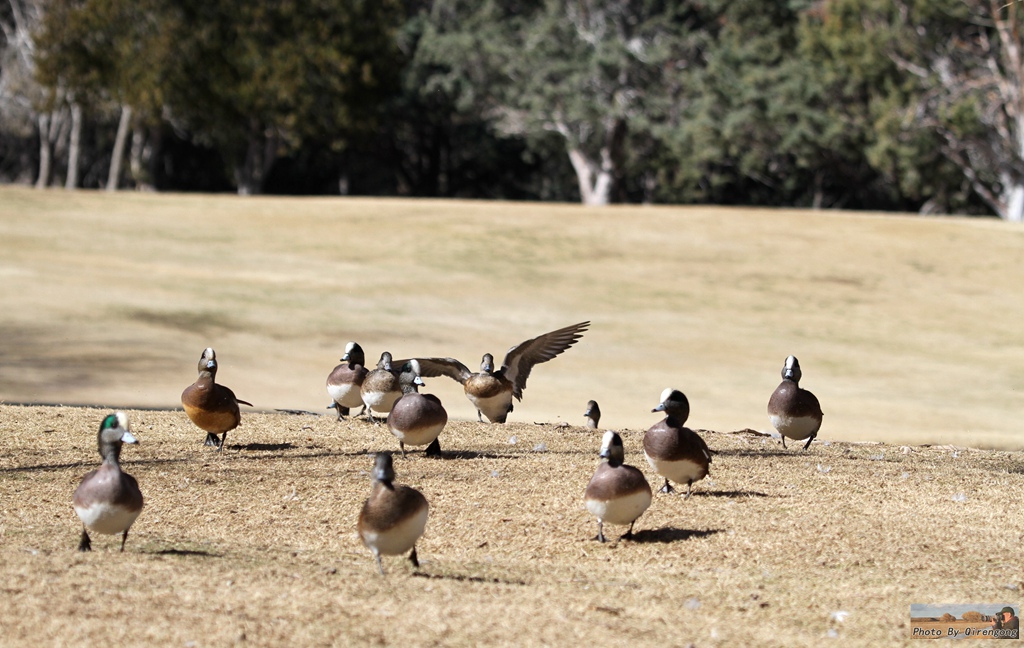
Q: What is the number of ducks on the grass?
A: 11